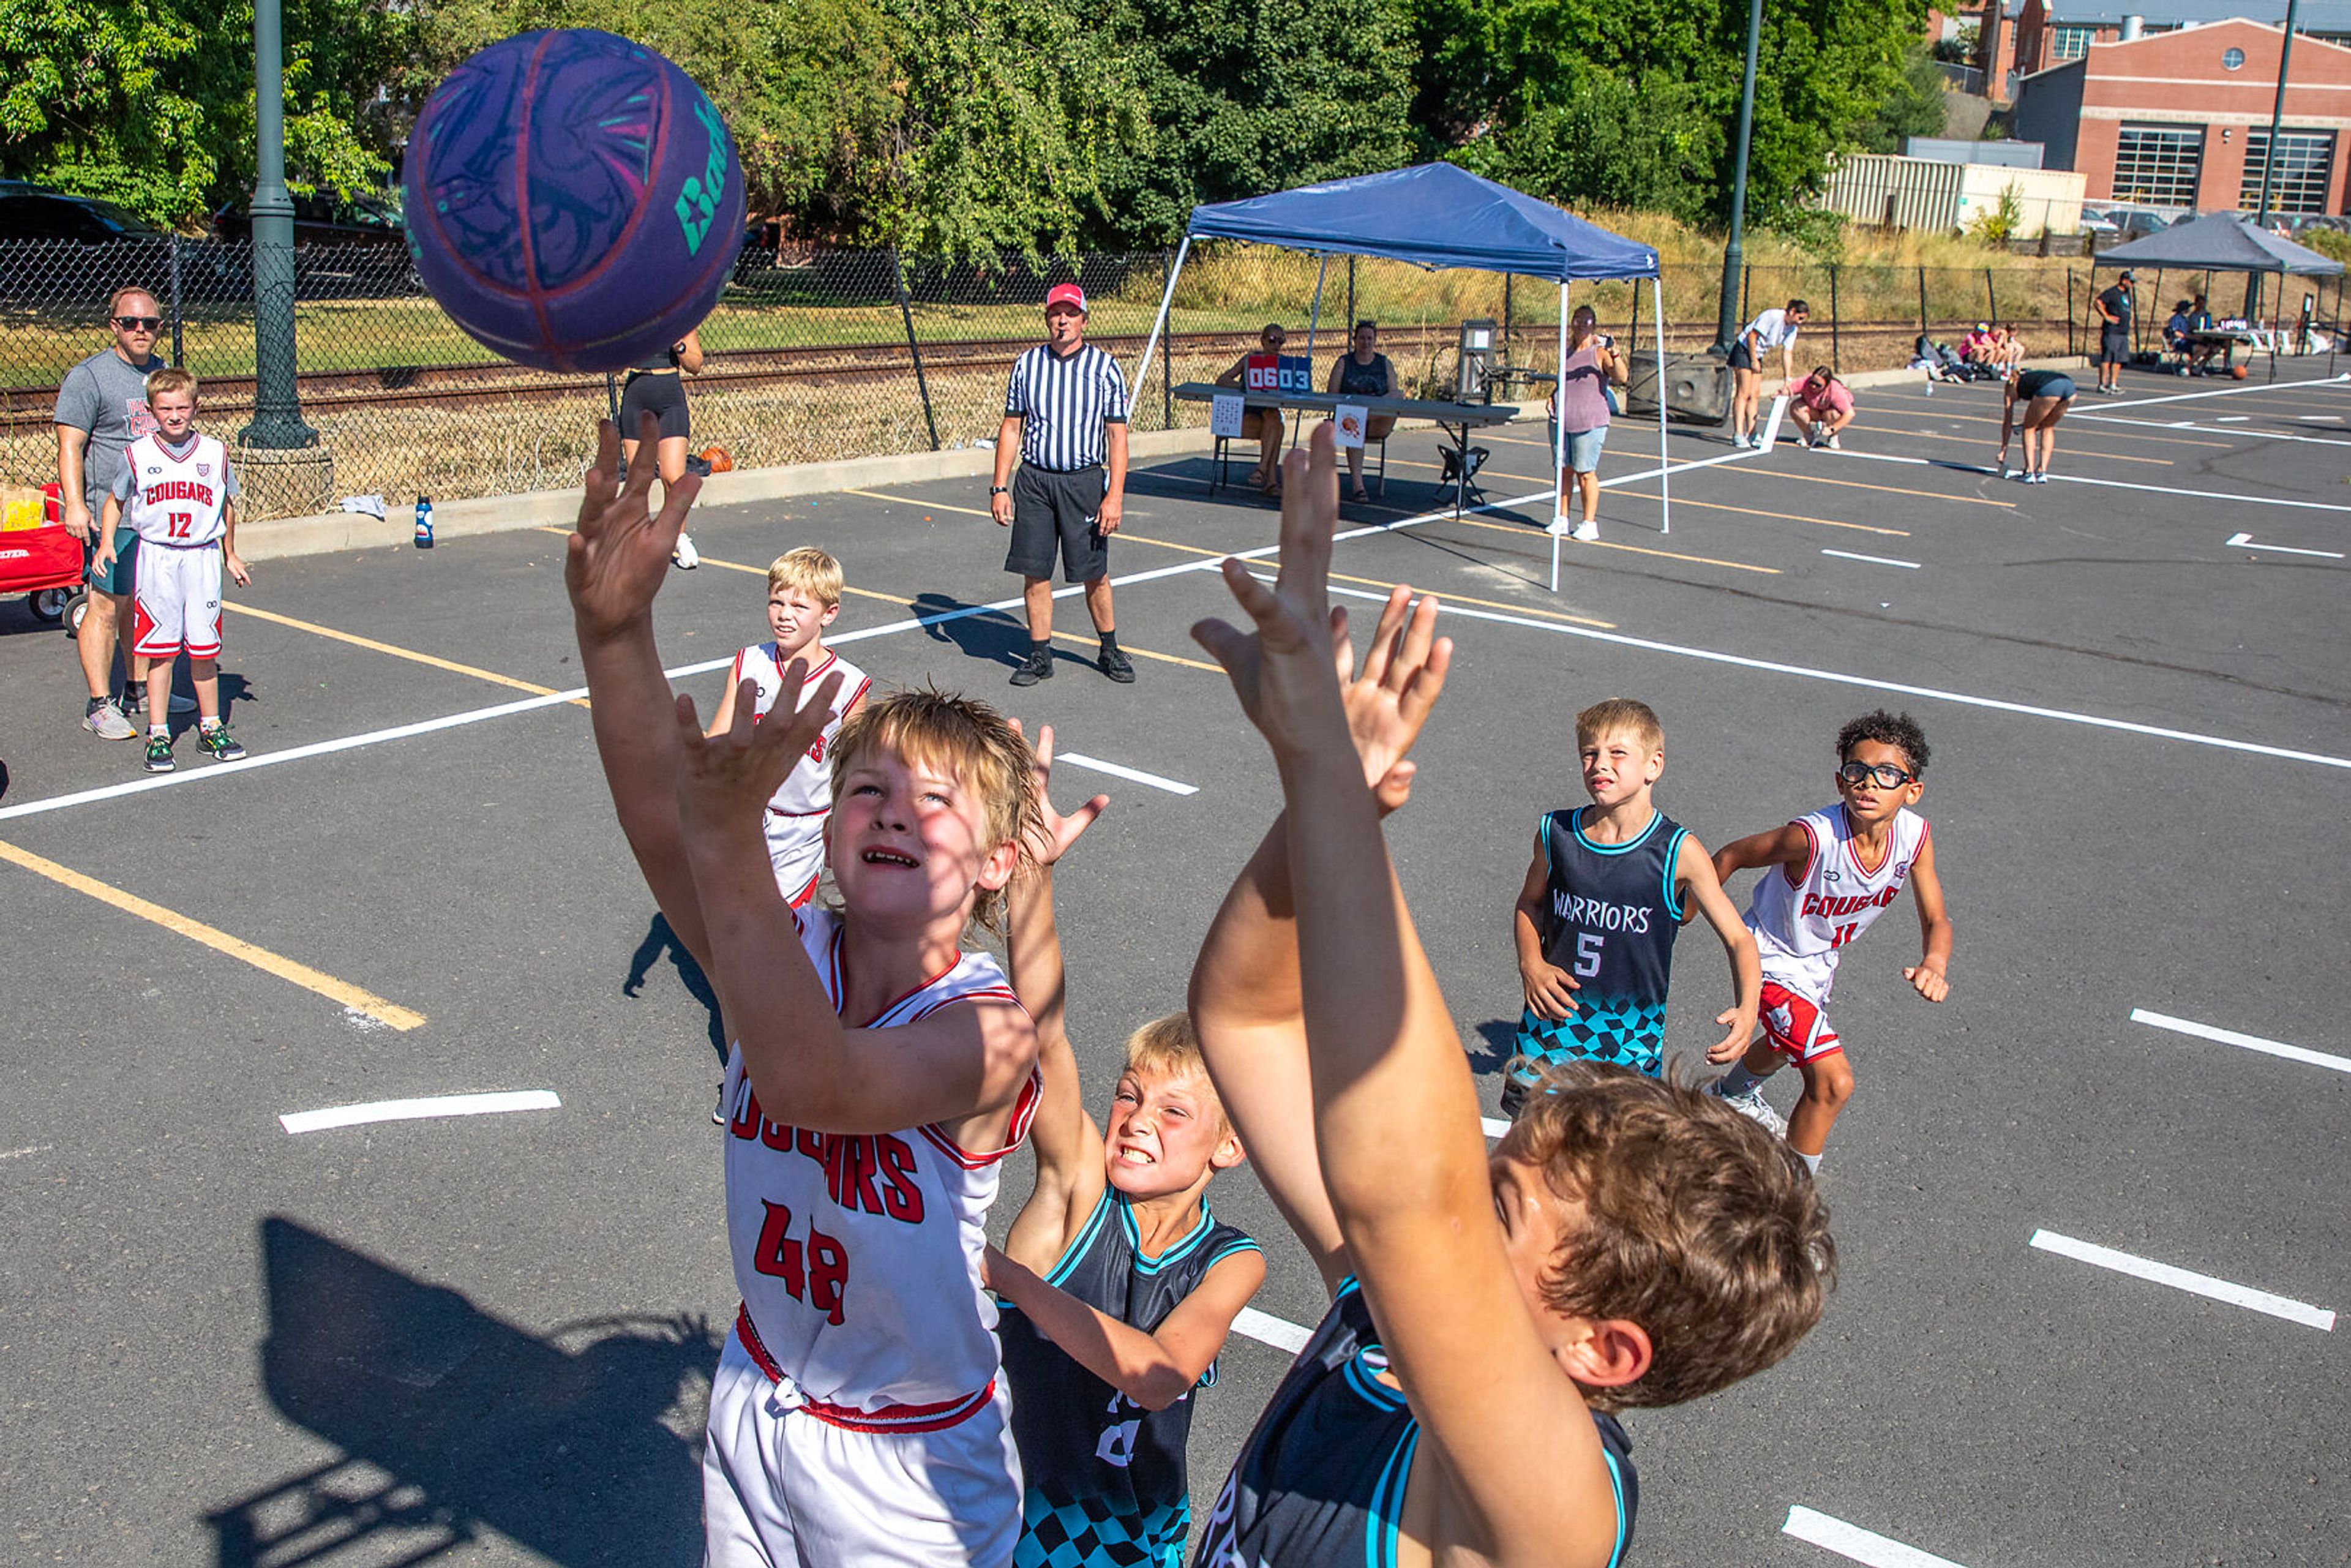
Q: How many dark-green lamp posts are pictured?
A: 3